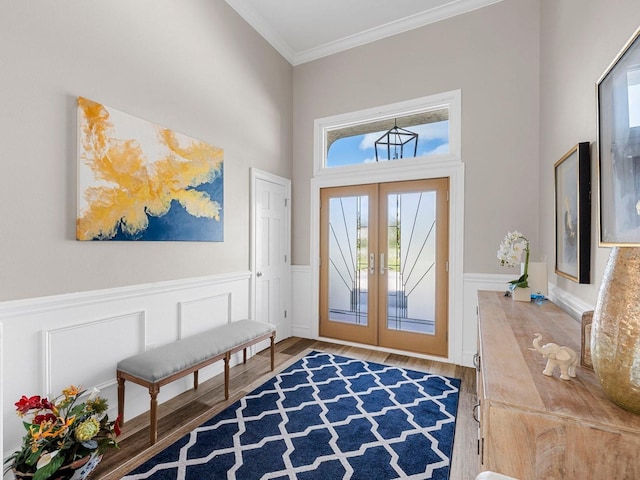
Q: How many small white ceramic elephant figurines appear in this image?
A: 1